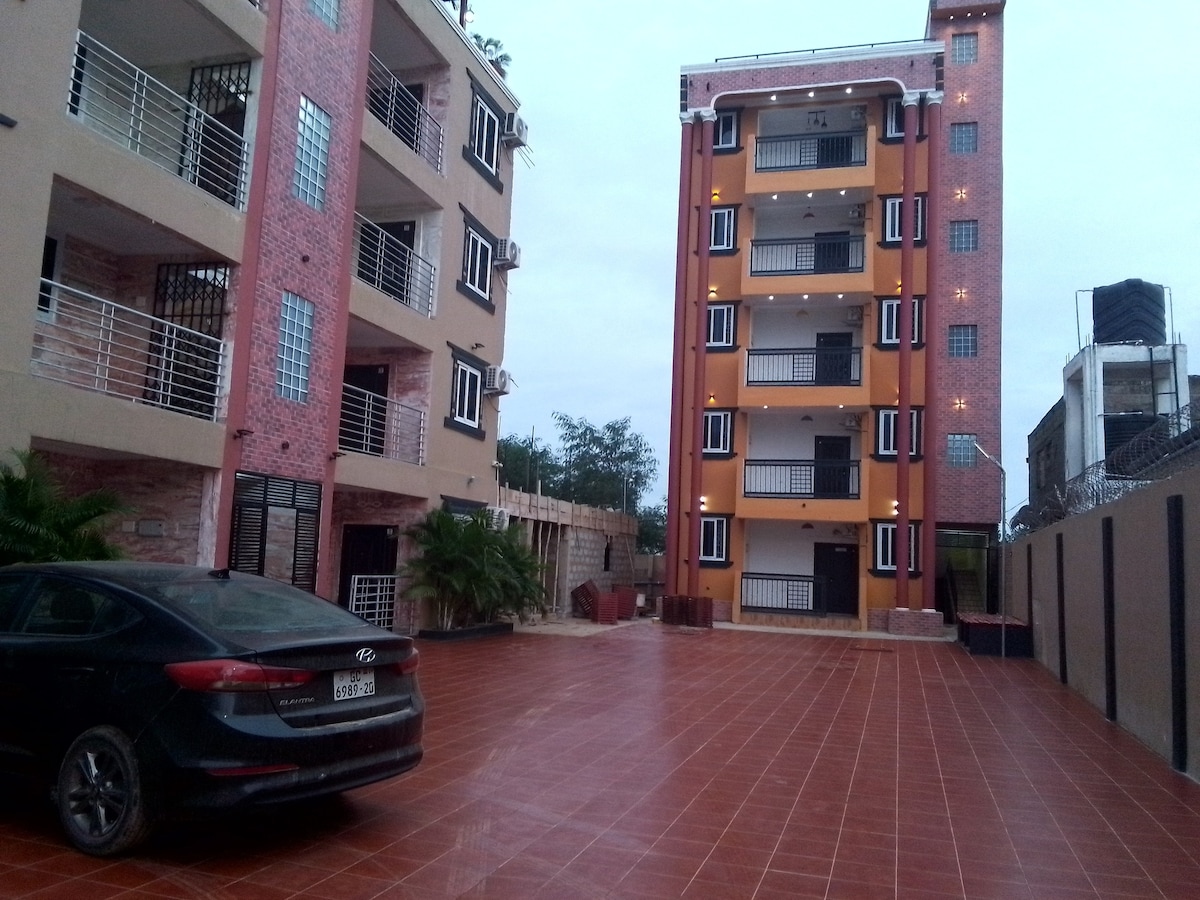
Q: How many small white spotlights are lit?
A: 11